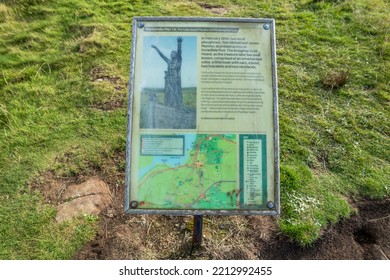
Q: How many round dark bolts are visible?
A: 4